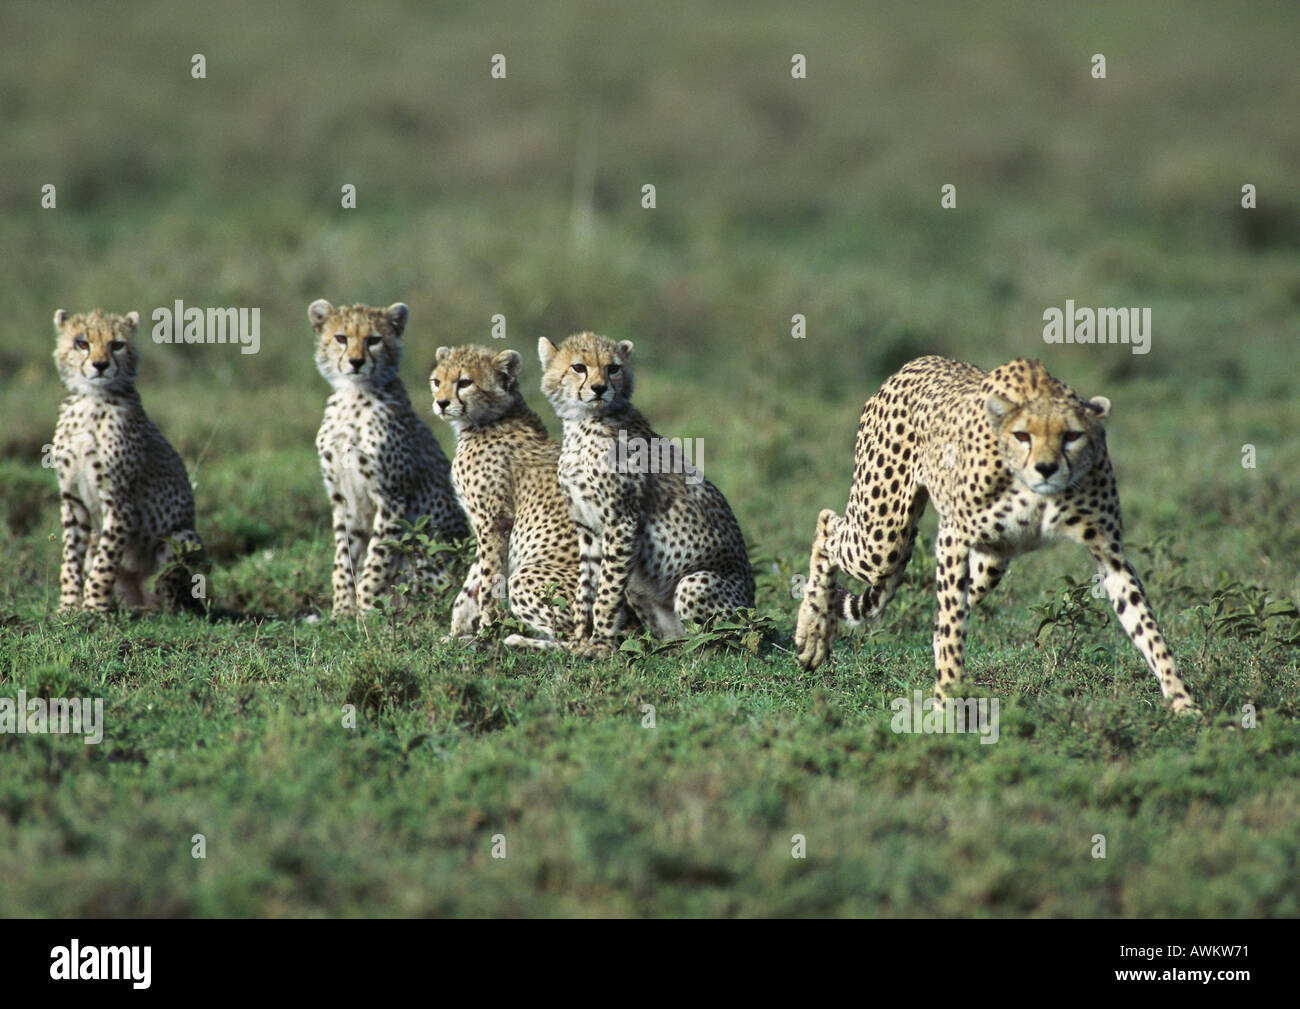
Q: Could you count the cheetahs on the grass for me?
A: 5